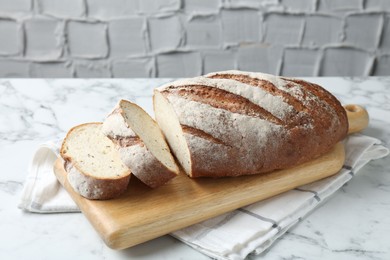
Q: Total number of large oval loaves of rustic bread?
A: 1